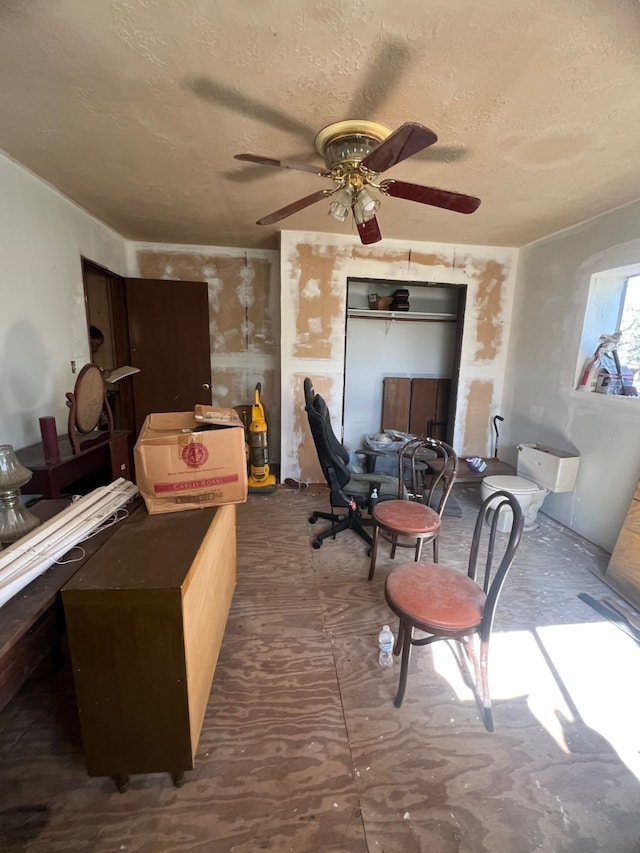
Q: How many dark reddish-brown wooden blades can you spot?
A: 5